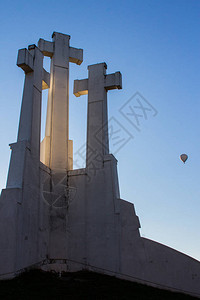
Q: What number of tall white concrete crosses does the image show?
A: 3